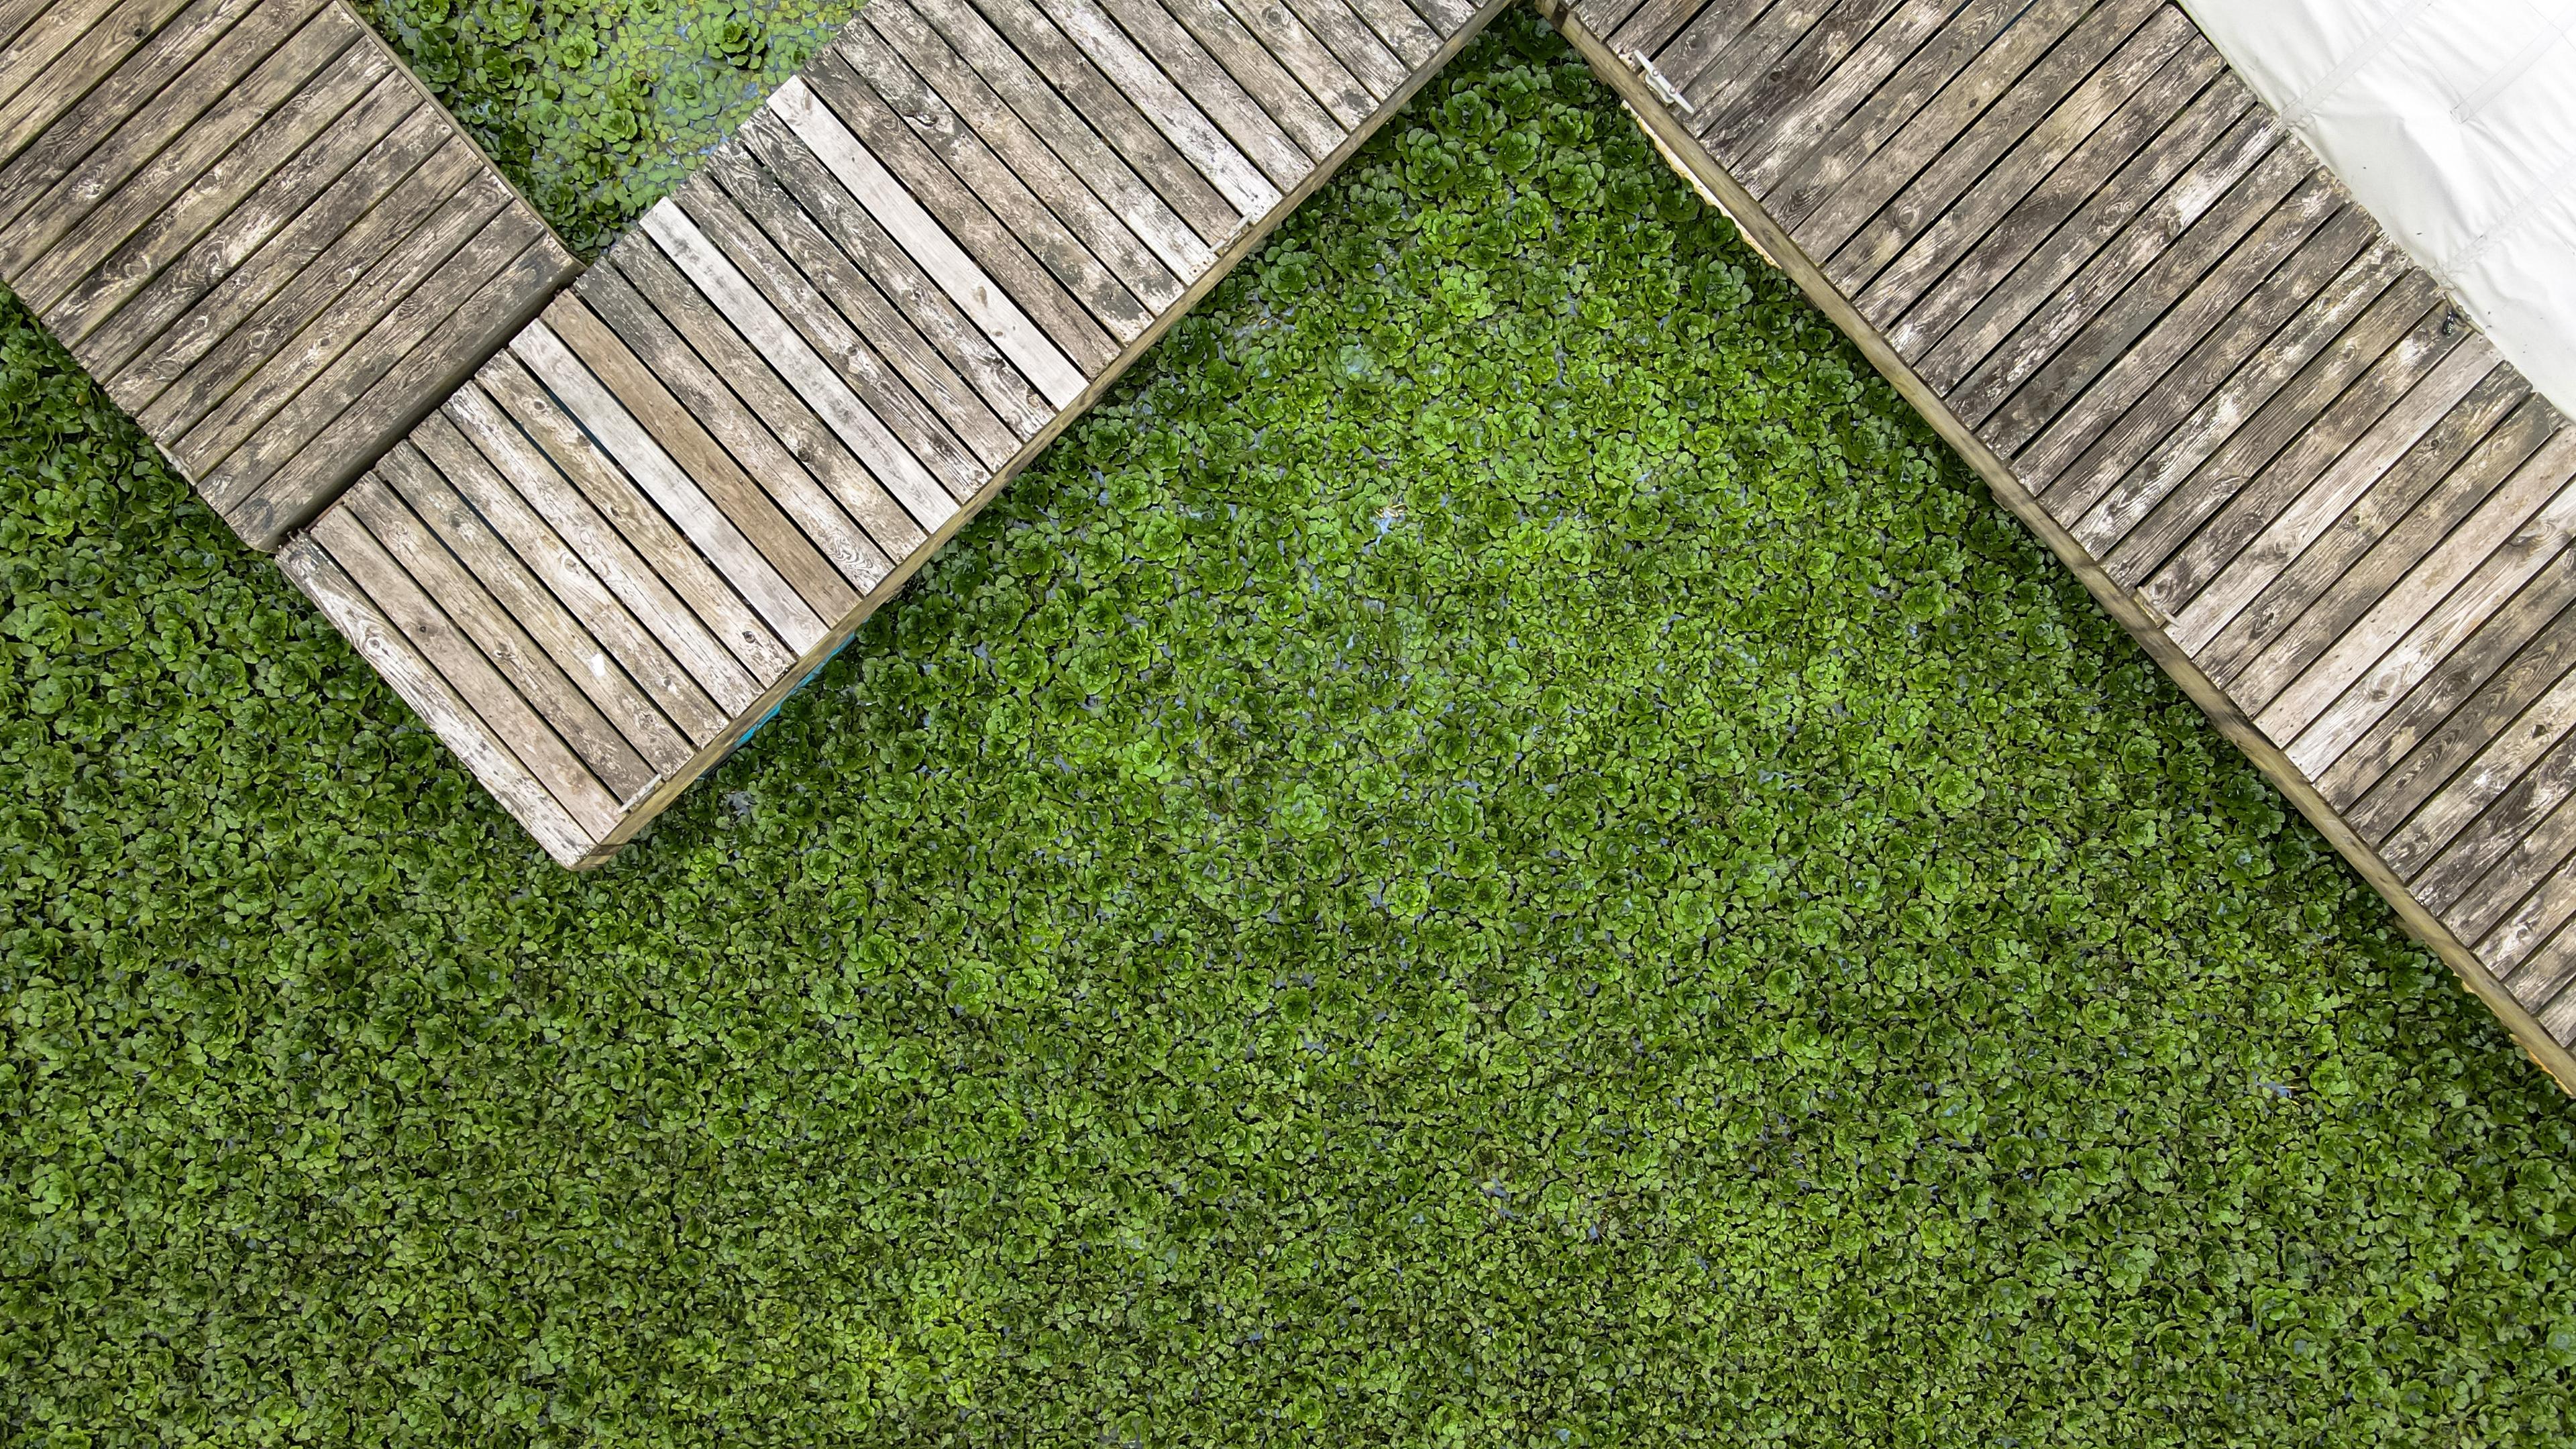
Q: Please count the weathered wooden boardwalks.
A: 3